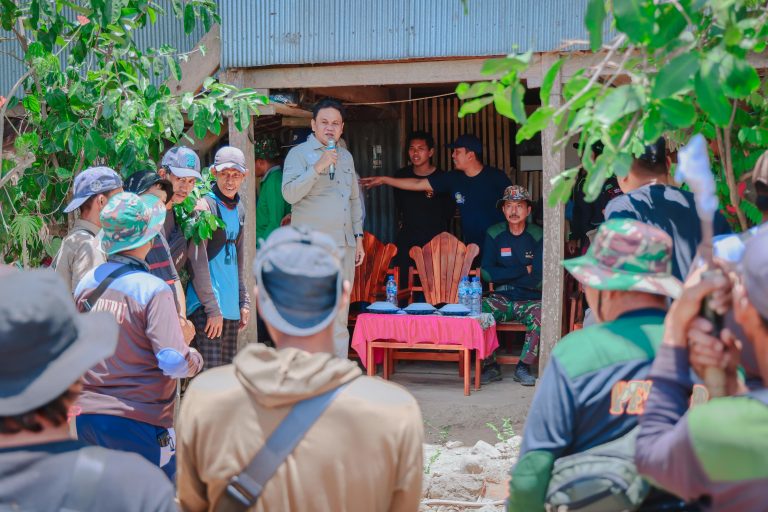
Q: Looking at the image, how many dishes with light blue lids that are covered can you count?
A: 3